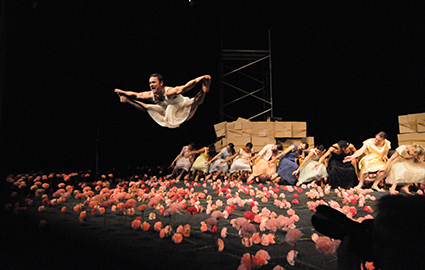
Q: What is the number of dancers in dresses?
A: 11